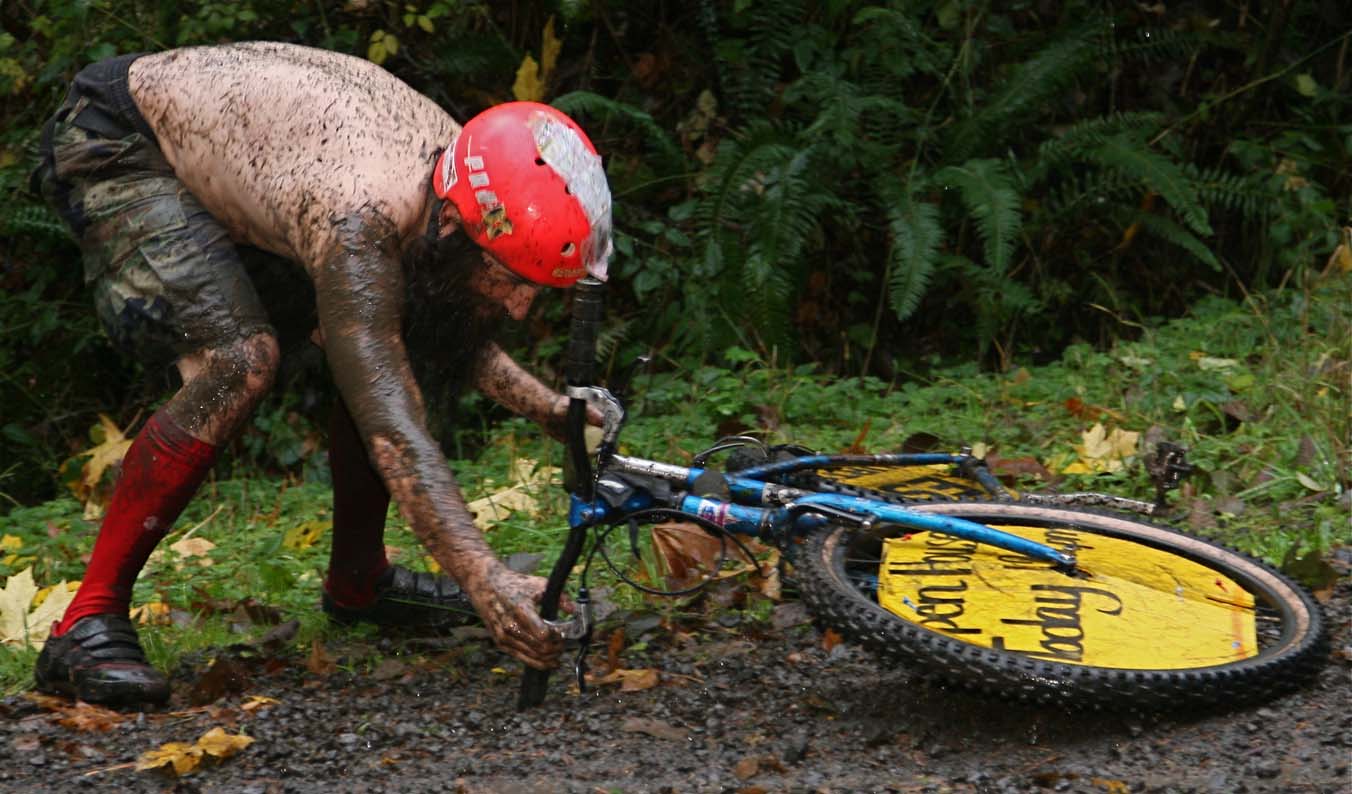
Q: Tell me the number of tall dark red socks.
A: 2